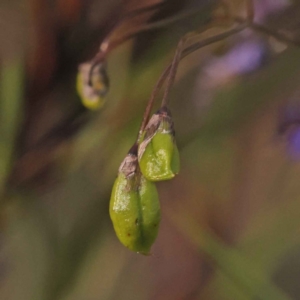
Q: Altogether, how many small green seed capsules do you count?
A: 3